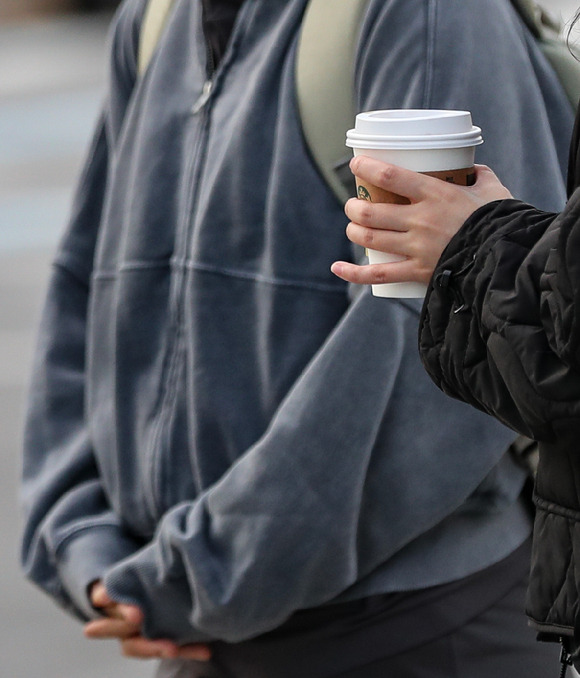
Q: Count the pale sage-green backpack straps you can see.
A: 2